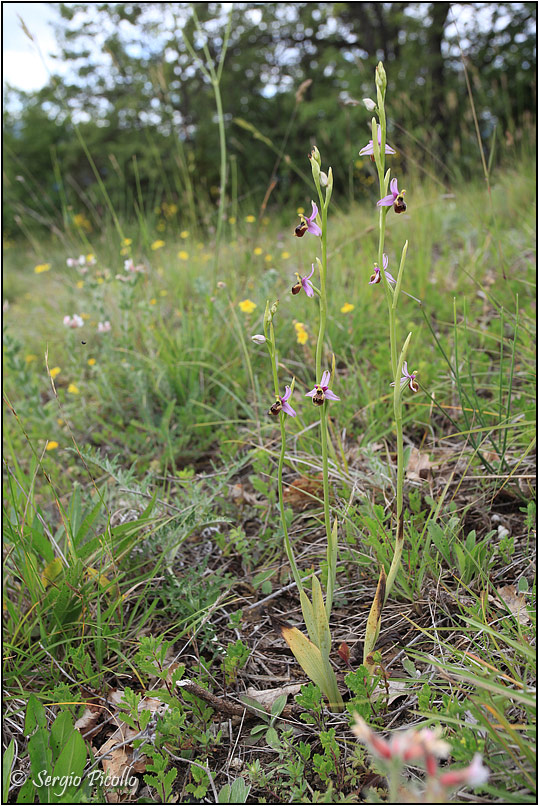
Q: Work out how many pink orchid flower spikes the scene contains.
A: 3